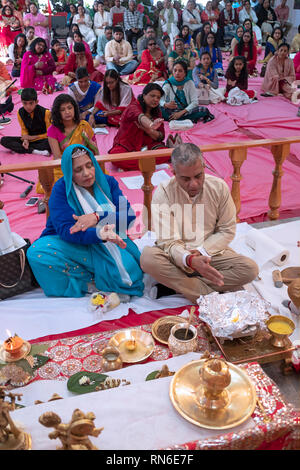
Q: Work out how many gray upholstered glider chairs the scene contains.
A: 0